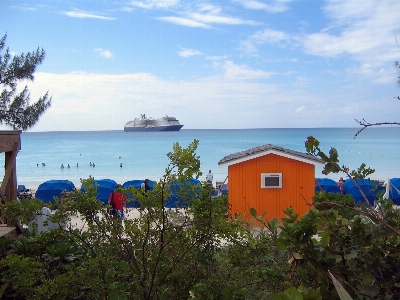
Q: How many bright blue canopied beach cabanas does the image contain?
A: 7